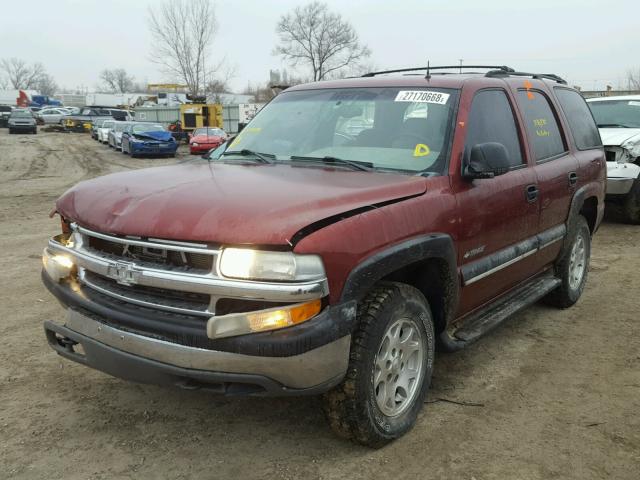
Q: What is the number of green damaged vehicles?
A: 0